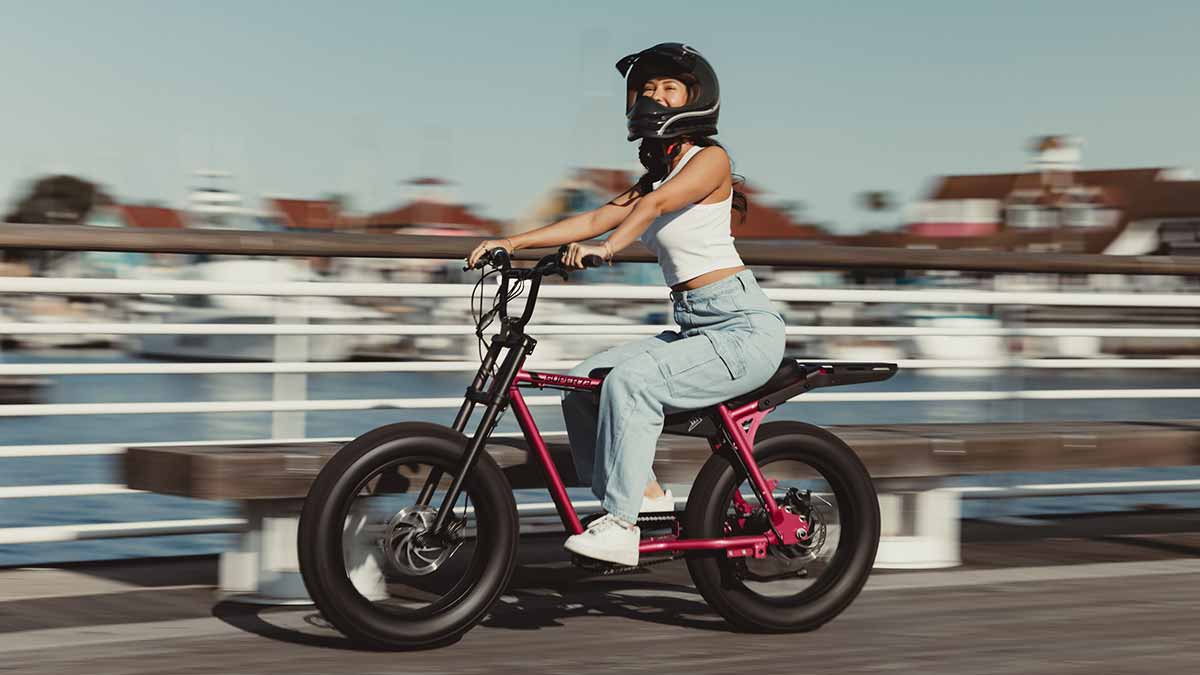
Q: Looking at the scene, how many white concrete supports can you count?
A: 2